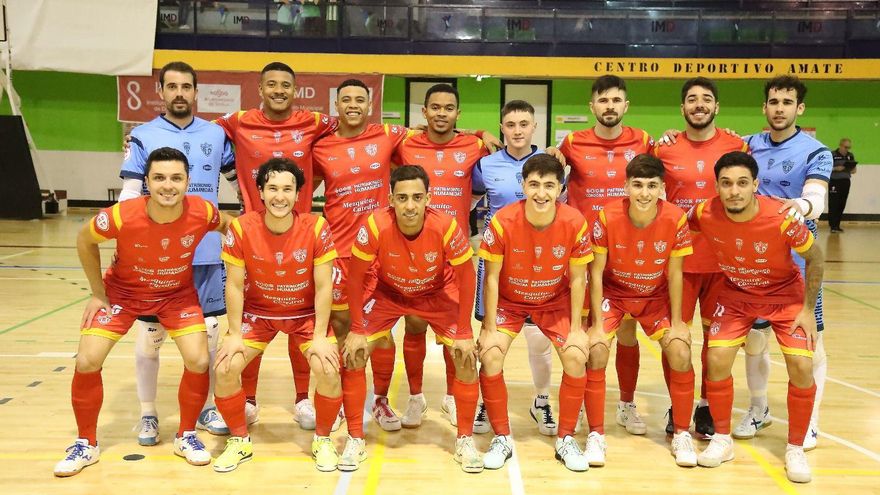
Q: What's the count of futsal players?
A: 14